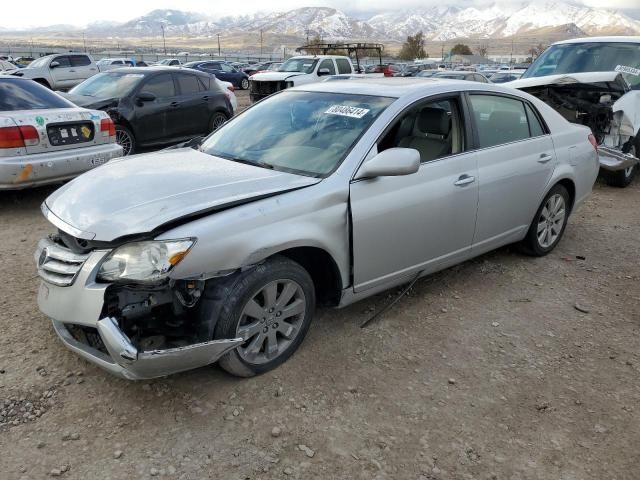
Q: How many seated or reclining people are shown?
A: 0